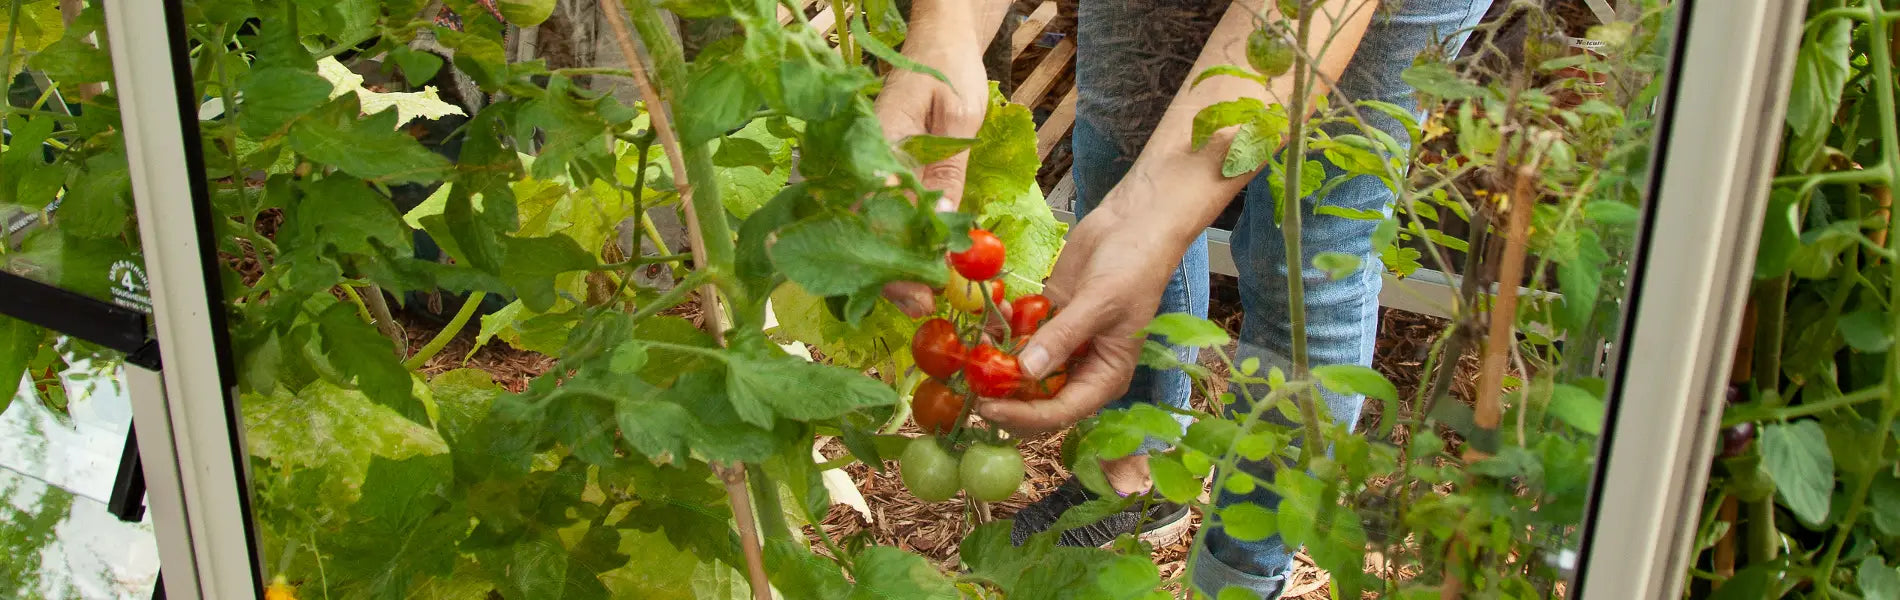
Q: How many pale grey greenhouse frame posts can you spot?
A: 2